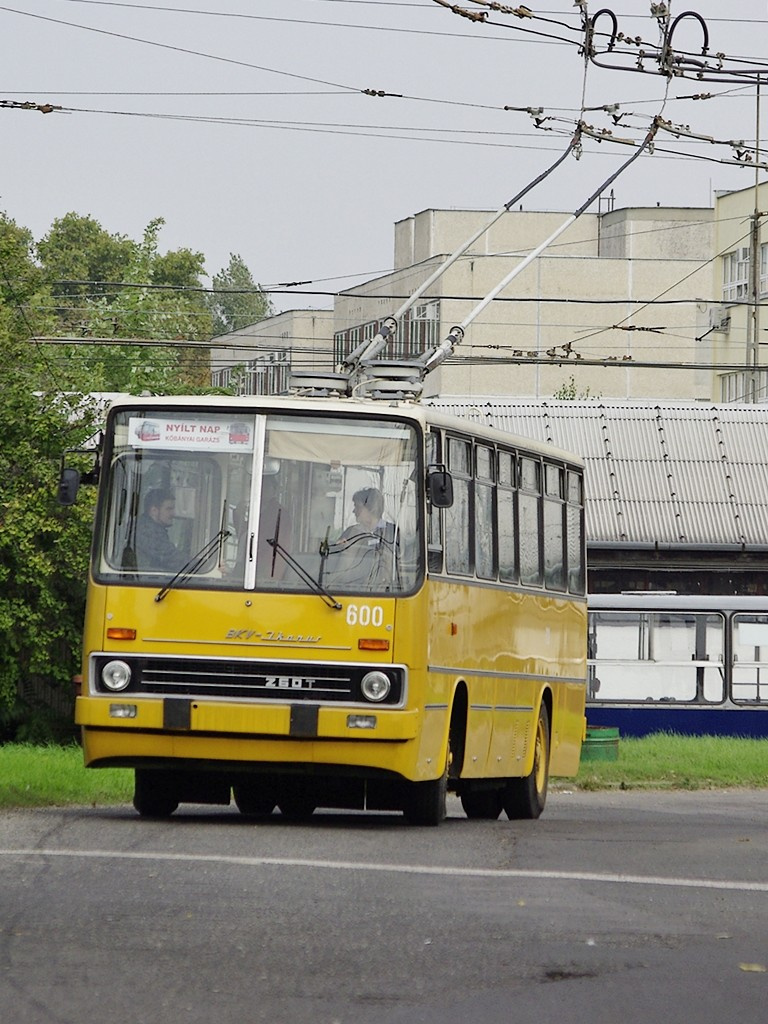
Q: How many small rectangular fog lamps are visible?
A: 2